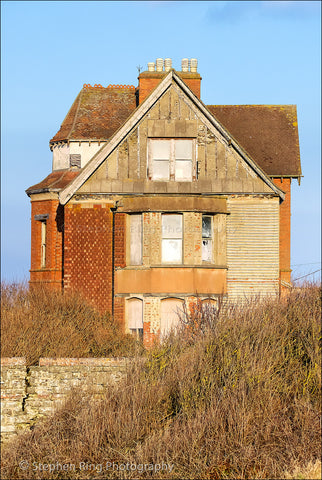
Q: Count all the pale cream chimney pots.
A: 5